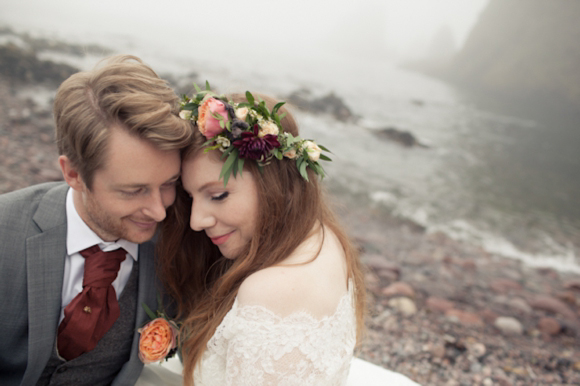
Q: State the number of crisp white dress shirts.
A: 1